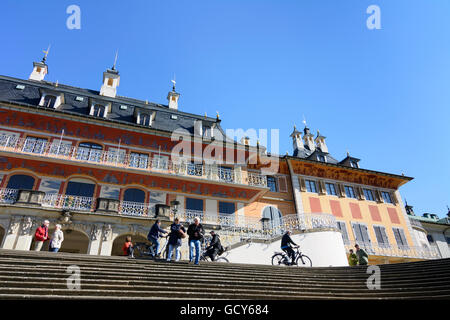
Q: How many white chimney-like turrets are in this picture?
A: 6